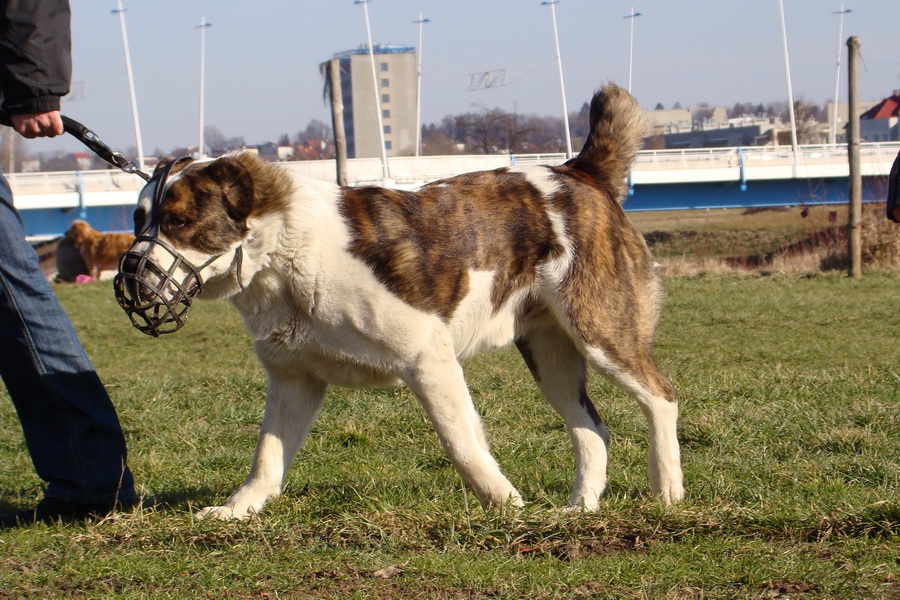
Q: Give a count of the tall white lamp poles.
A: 8